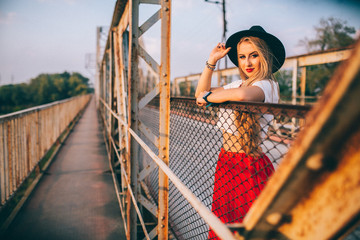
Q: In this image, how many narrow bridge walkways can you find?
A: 1